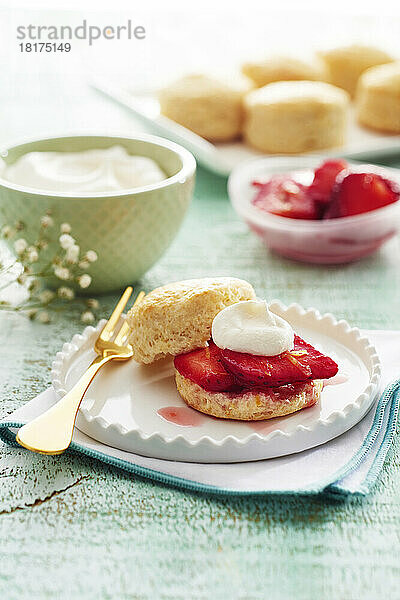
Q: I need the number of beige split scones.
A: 1